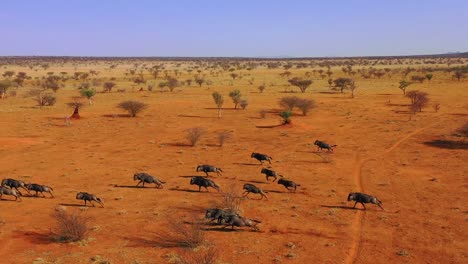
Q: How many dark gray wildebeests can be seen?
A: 15